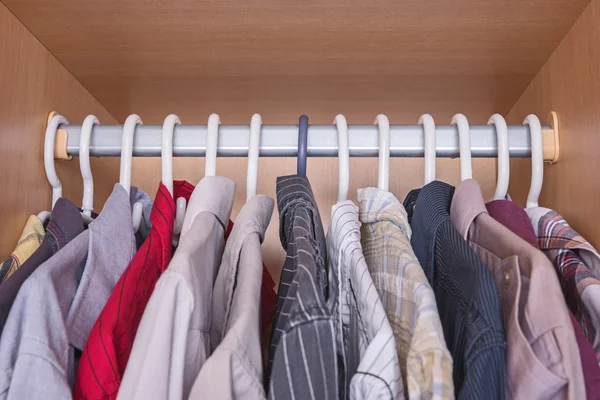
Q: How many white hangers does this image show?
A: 12